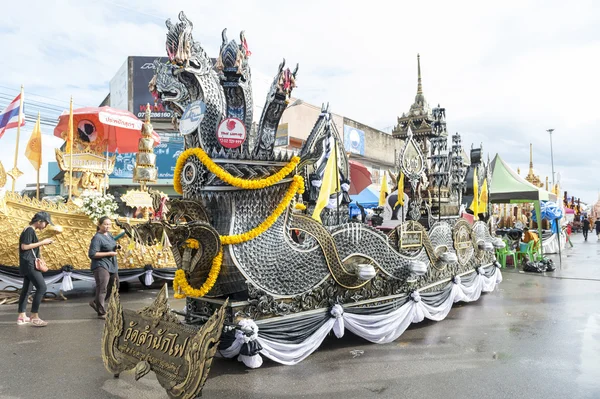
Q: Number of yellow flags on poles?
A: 7